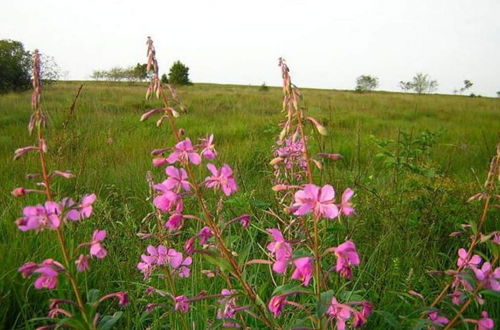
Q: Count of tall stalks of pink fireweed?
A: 4